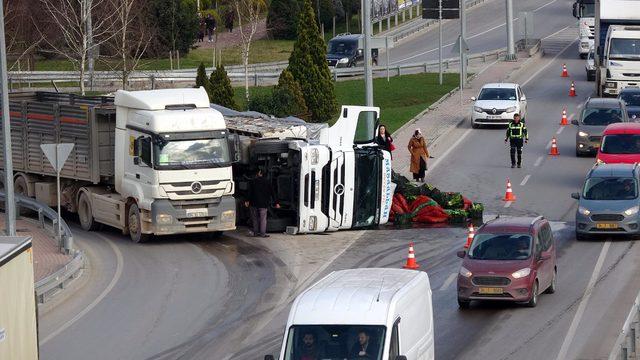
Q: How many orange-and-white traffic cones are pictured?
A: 7